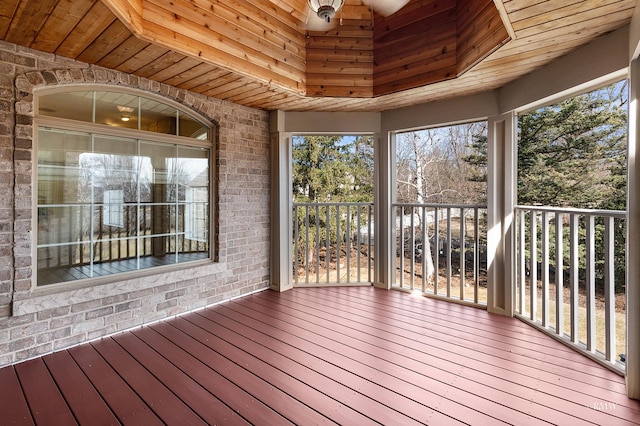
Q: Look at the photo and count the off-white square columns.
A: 4